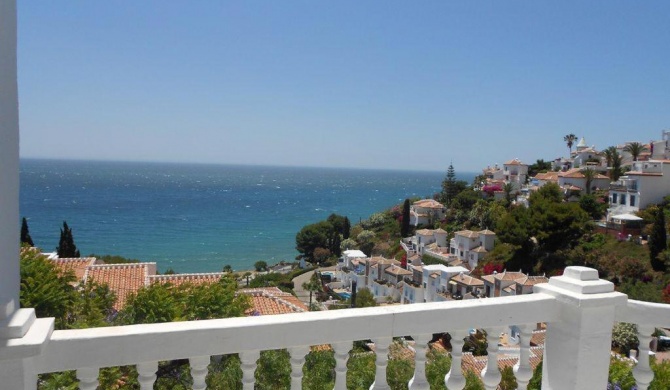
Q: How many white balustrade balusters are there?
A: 12